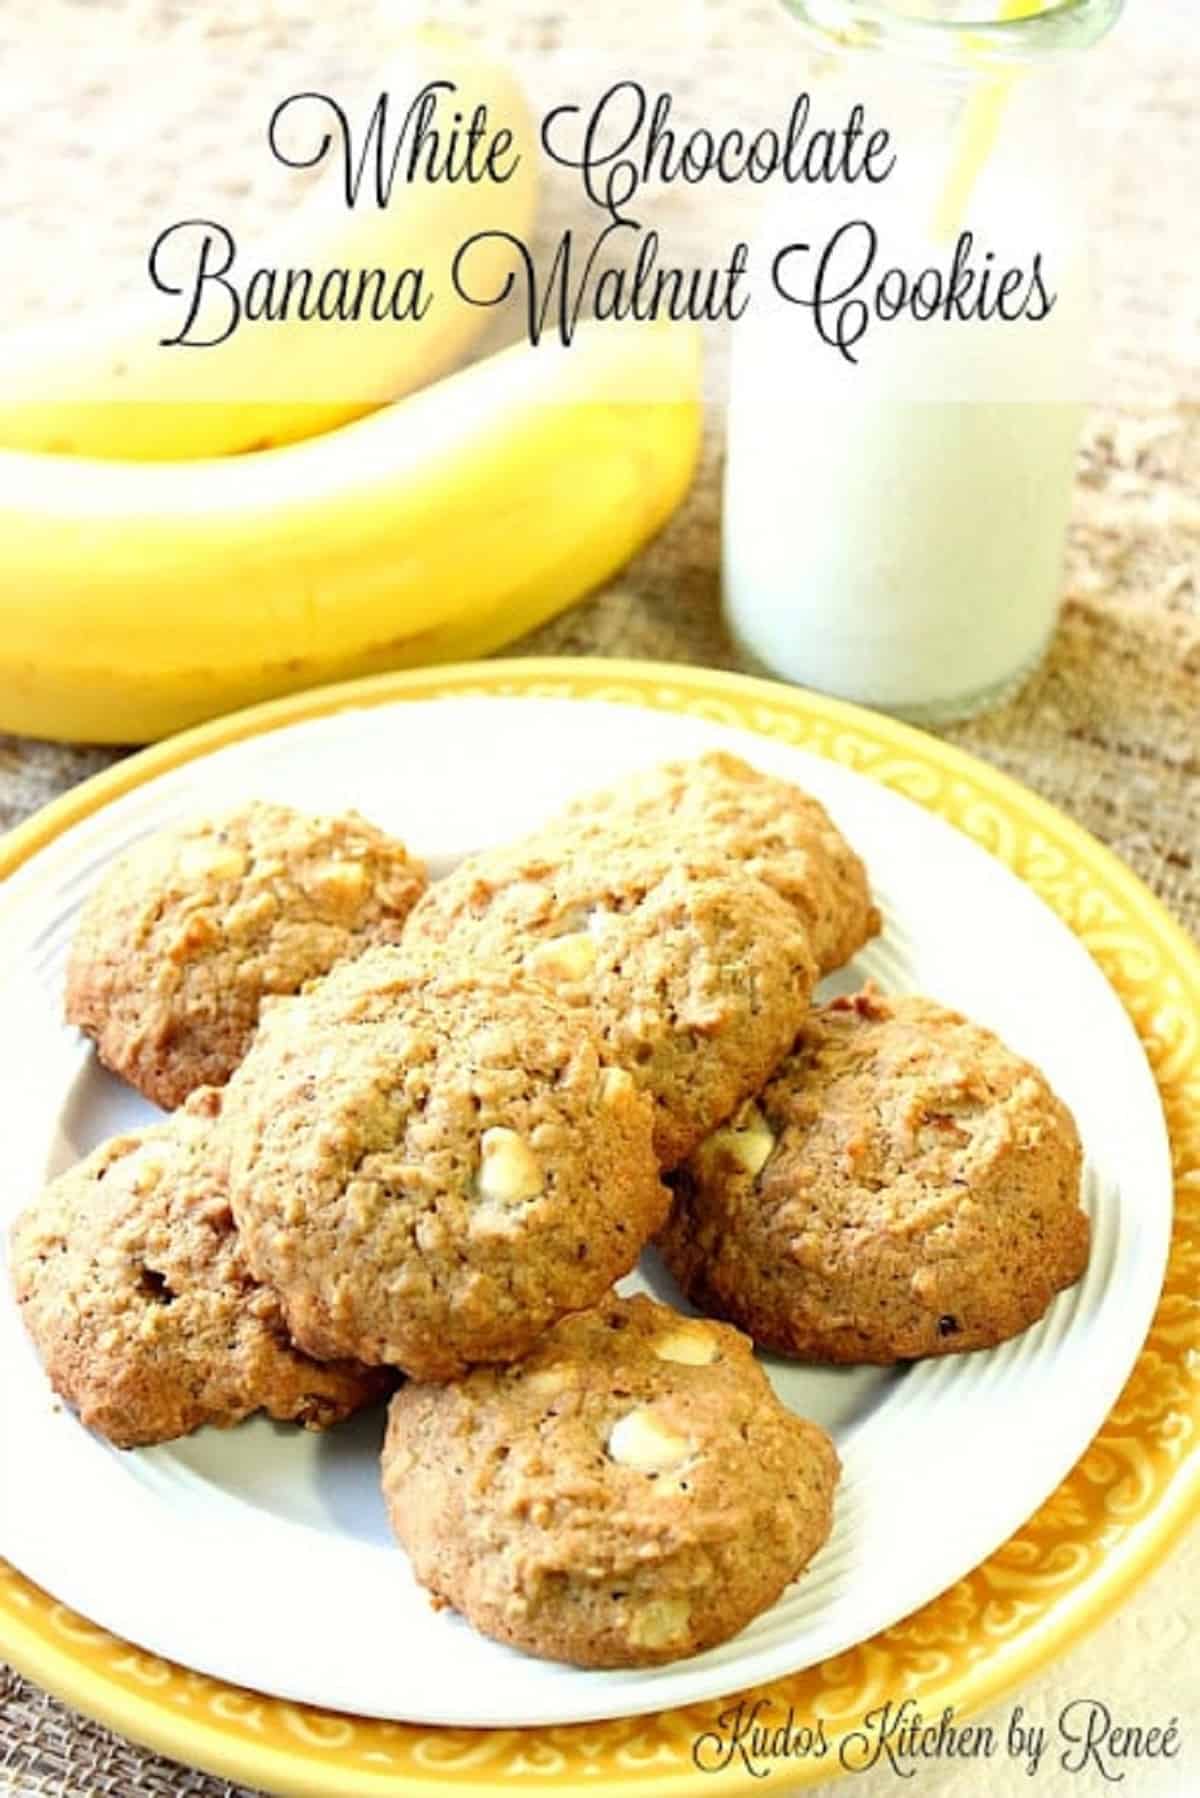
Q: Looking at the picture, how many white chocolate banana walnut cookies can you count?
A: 7